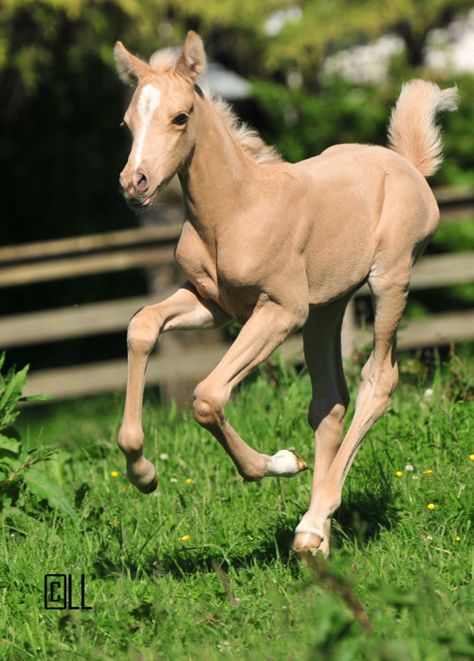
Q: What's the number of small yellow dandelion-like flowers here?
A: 8